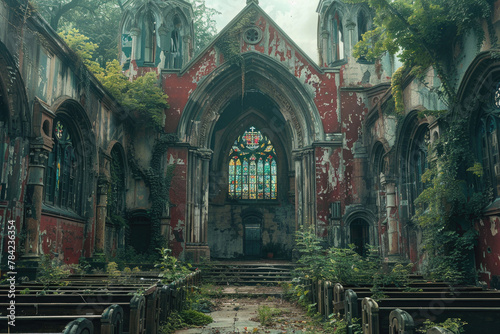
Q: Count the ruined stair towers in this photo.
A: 2